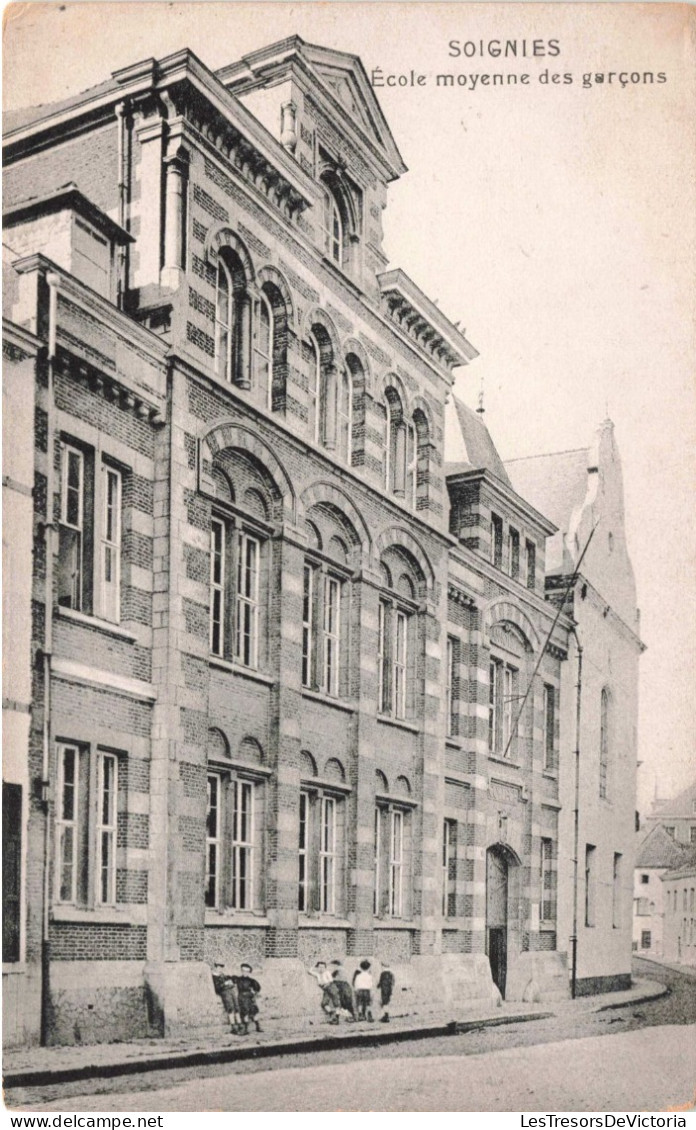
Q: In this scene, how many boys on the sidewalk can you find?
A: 6